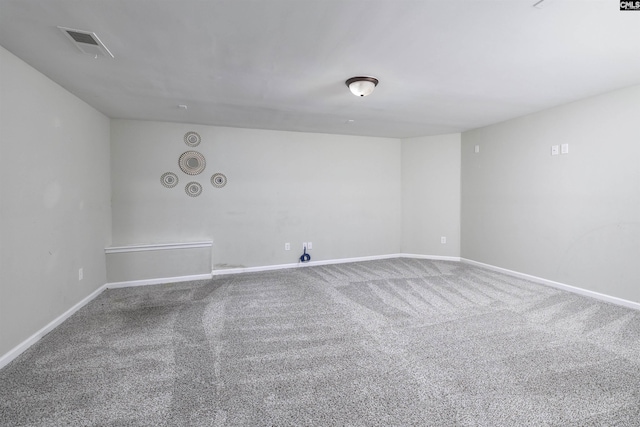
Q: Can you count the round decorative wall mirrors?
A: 5